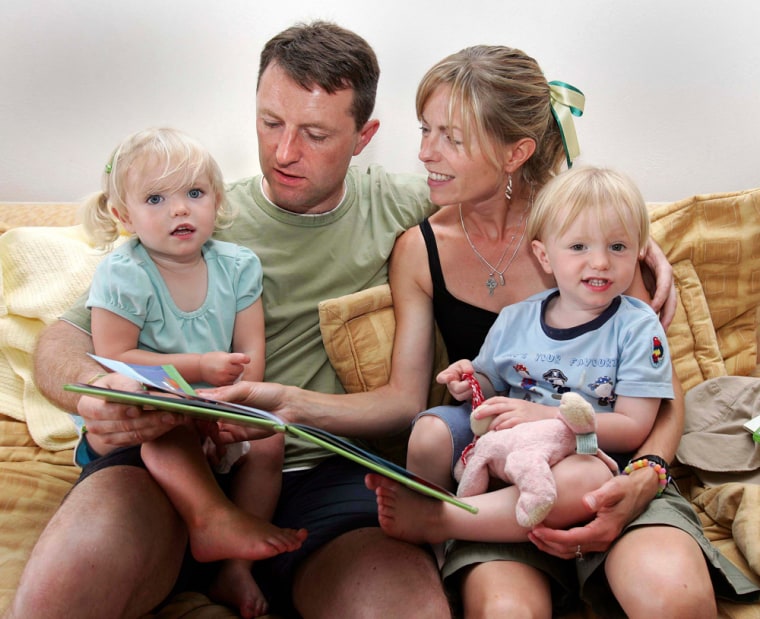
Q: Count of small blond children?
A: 2